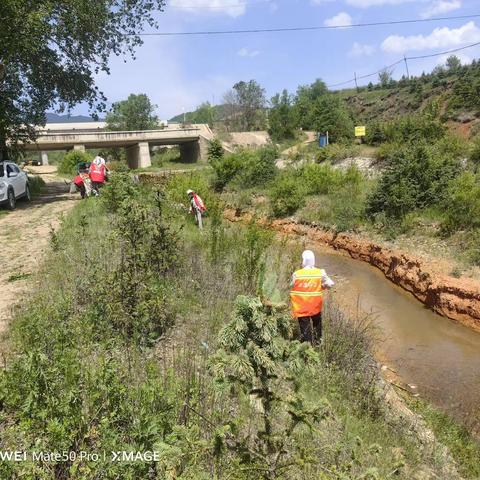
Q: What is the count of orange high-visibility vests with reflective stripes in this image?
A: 1